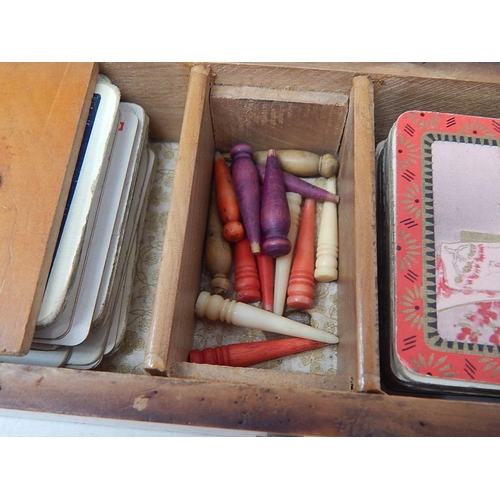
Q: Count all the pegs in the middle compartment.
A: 13